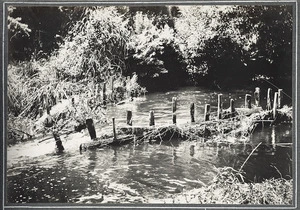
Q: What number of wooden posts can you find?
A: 15